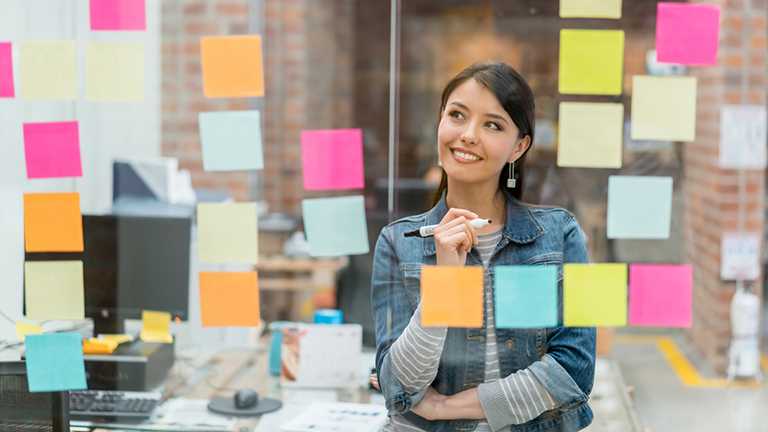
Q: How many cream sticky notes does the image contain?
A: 7